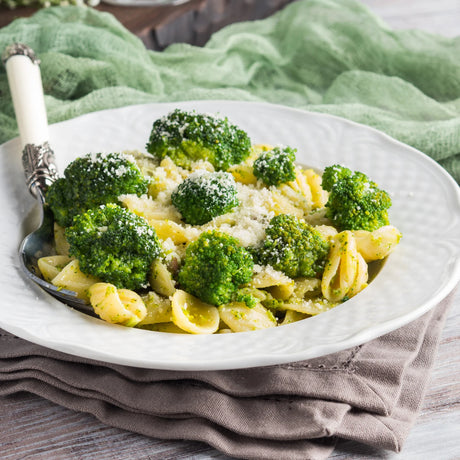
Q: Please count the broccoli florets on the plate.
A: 8